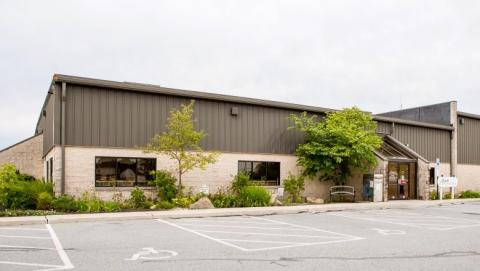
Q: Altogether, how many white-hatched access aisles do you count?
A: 3